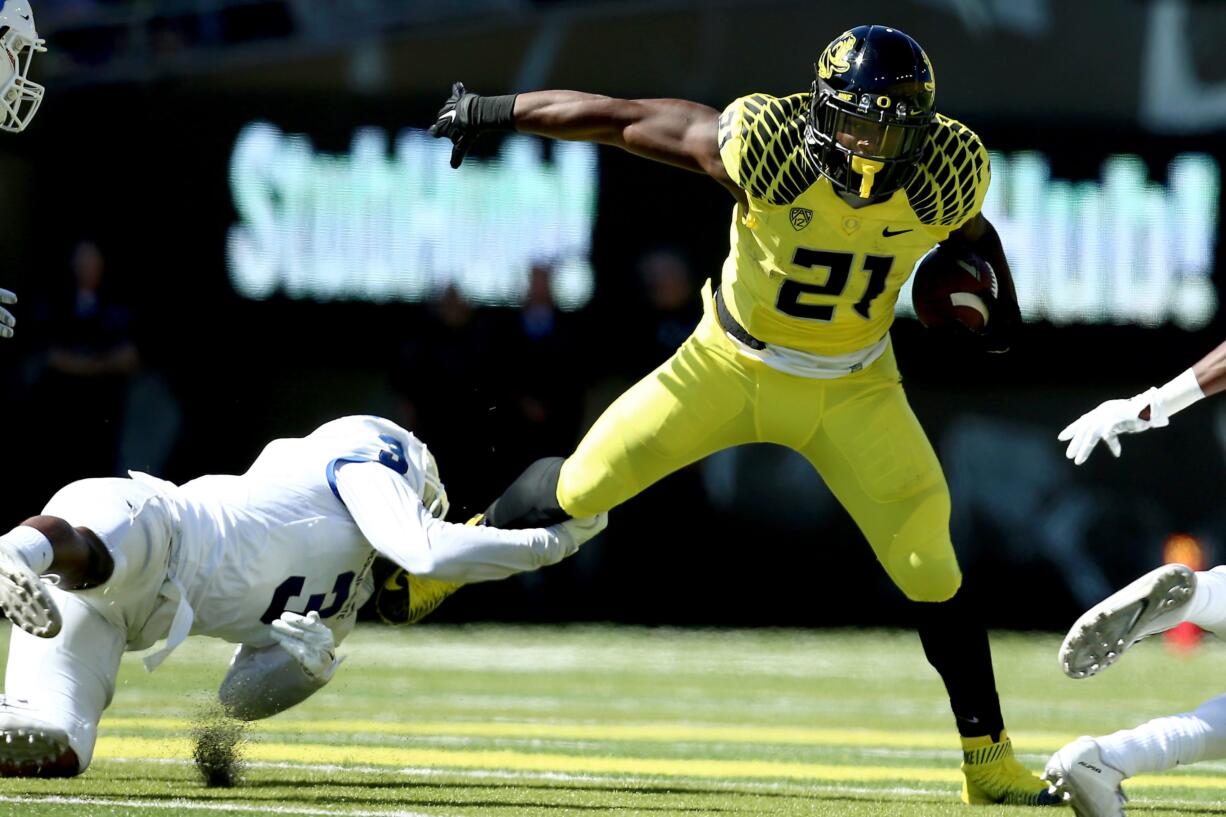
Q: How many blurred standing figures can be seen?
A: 4